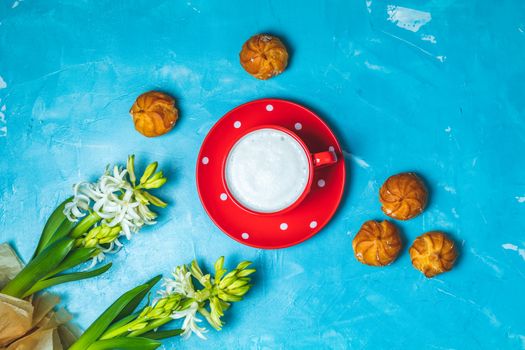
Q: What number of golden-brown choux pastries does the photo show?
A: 5